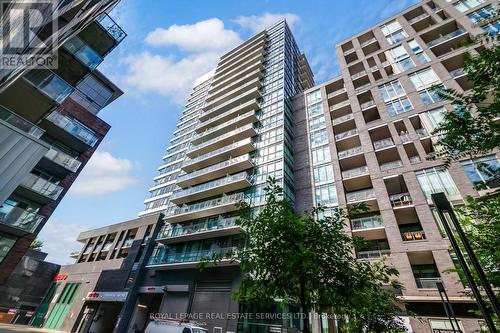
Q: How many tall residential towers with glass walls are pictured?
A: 1